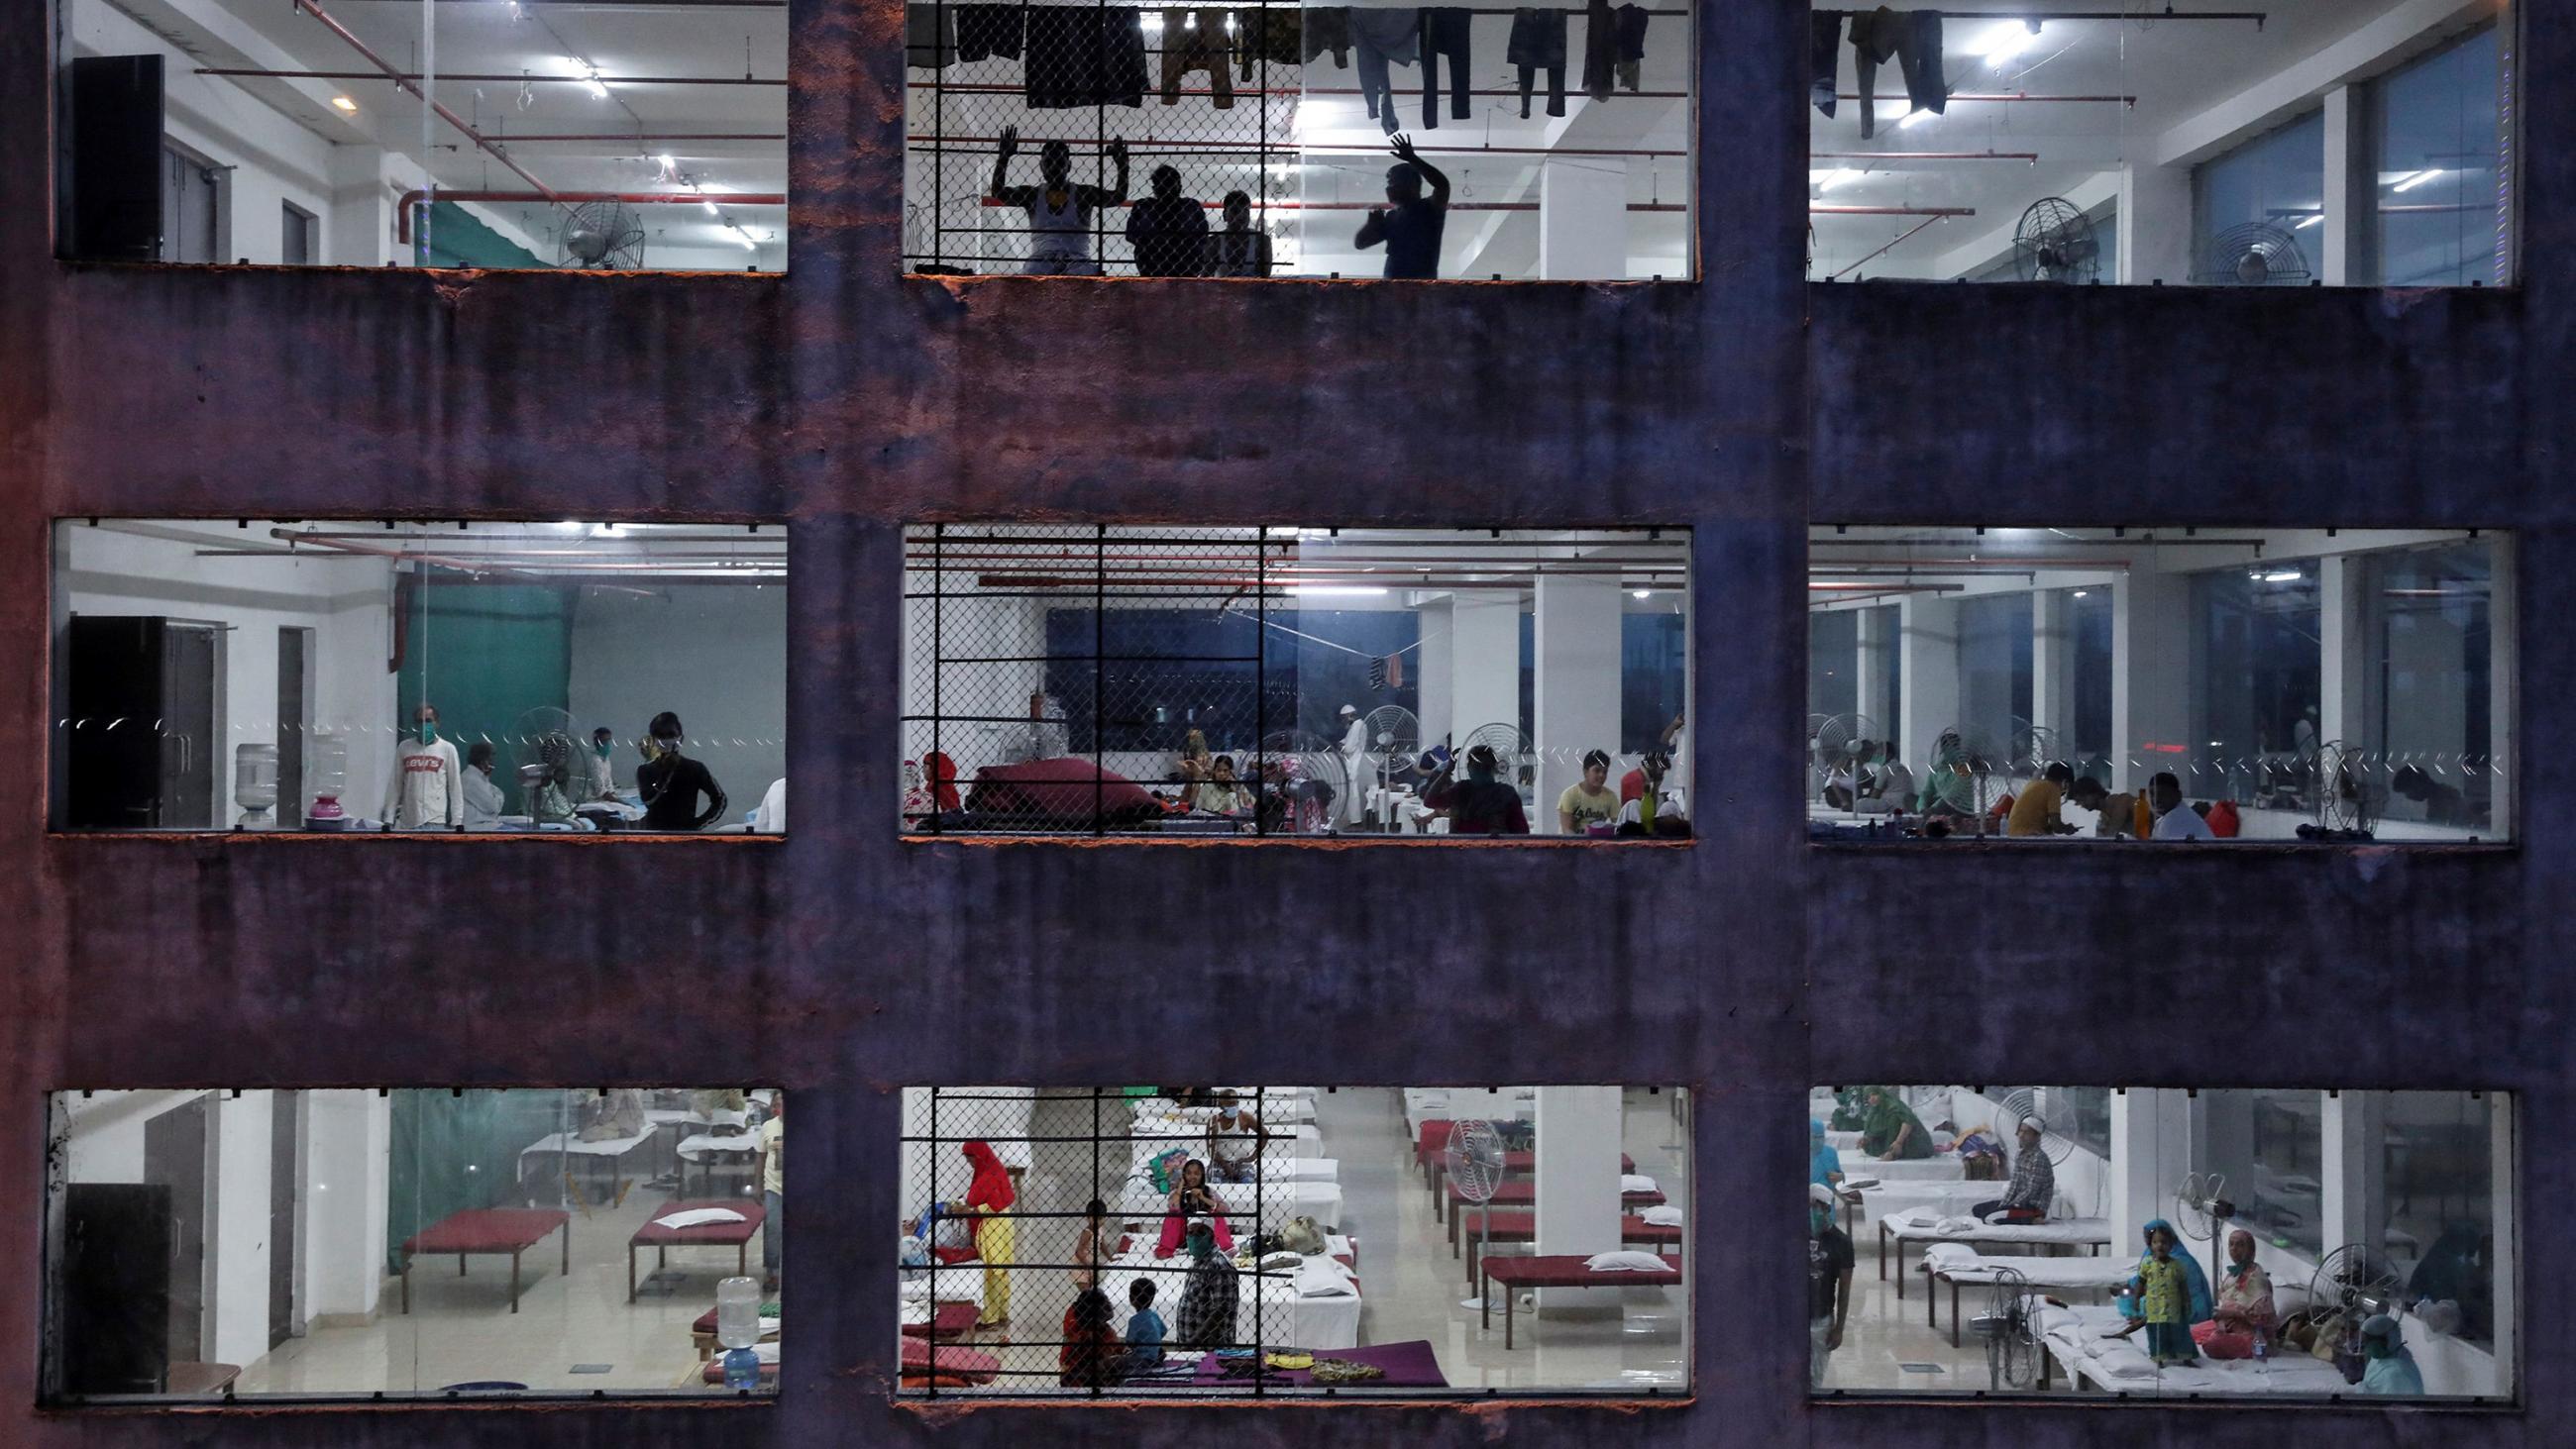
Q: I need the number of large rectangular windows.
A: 9